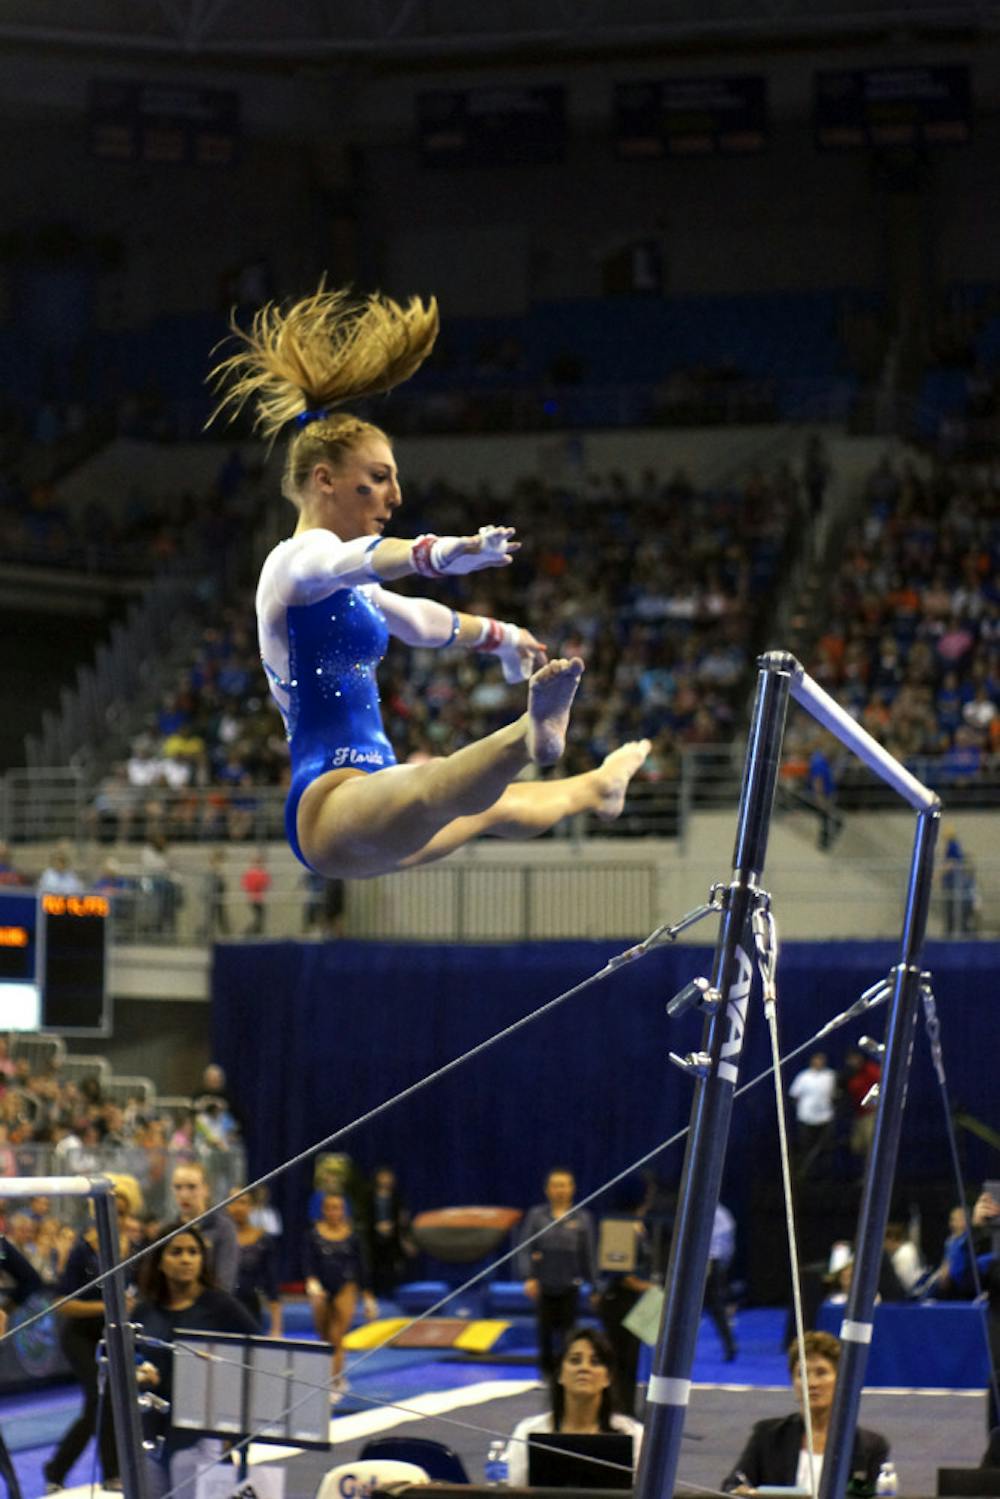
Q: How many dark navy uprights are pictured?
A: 3